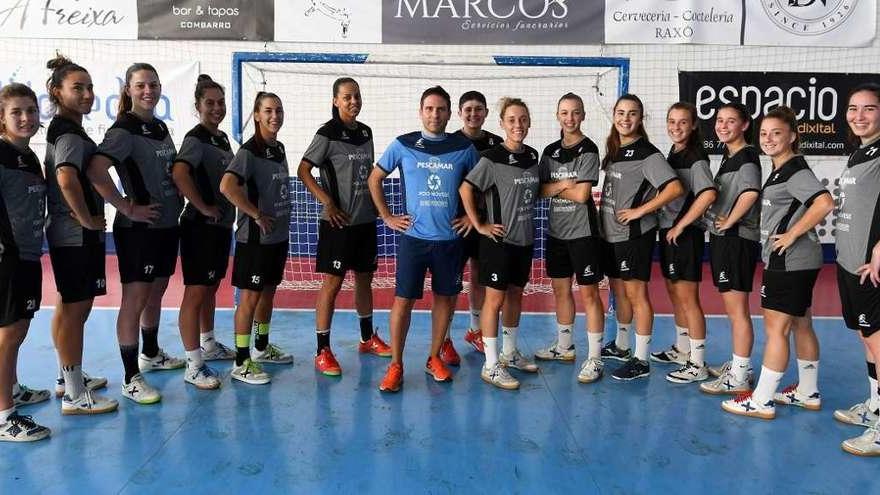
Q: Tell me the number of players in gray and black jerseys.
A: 14